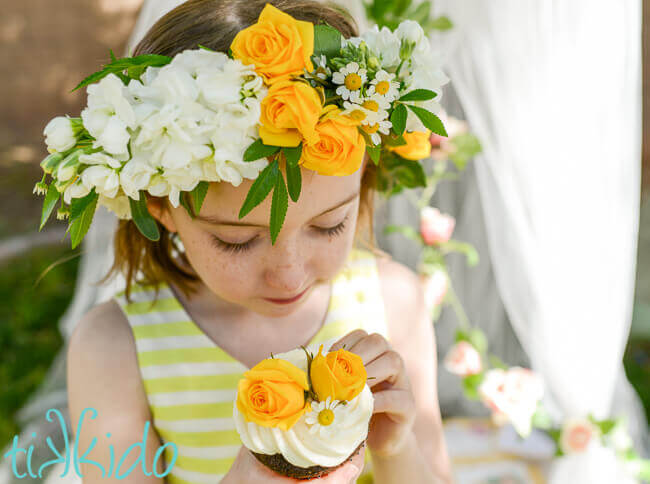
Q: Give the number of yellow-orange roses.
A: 6